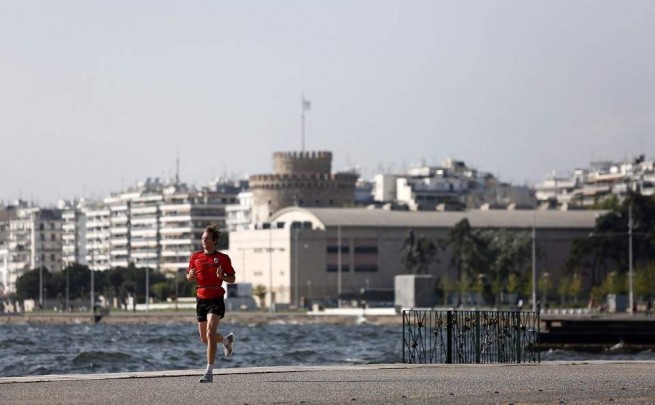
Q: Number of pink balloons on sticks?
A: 0